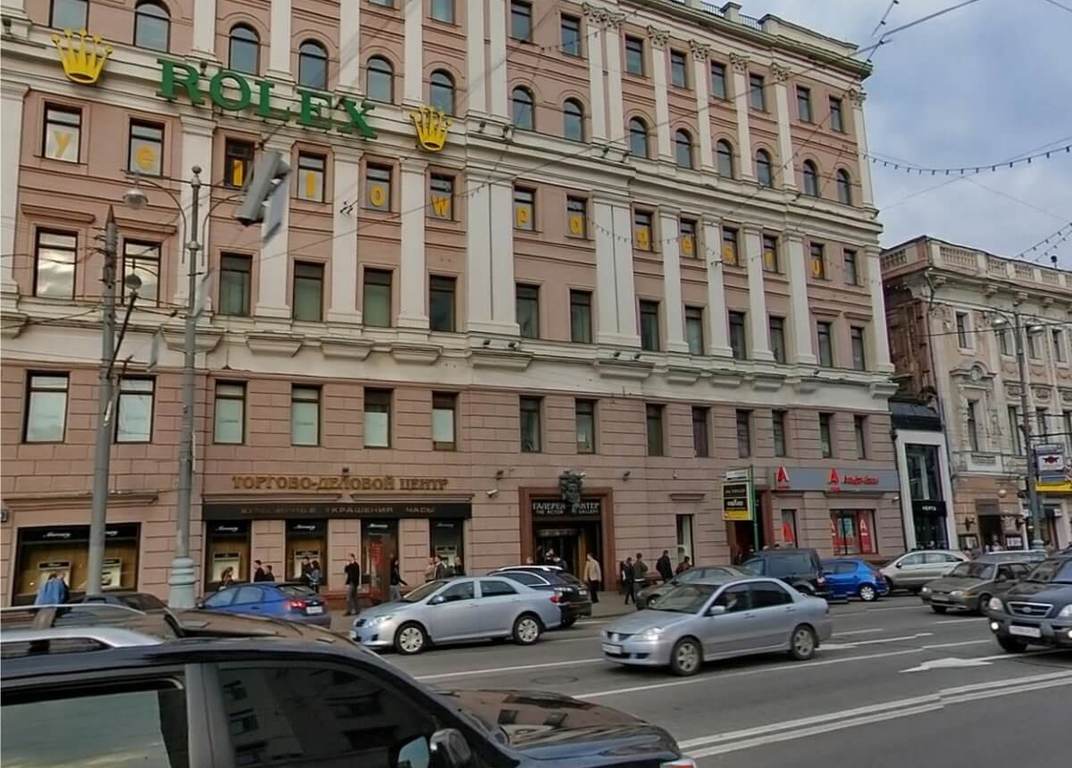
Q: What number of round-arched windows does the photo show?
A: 14